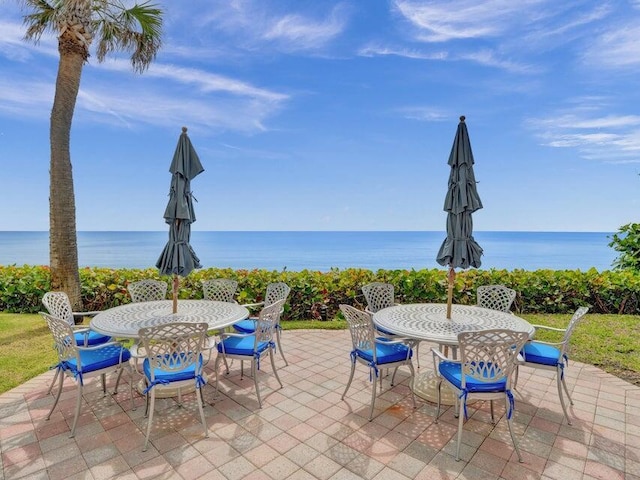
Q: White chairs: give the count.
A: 12